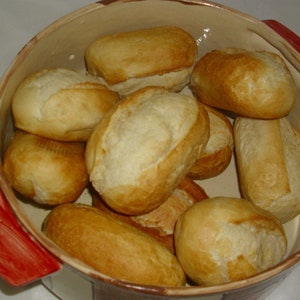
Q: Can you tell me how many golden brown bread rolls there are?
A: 10